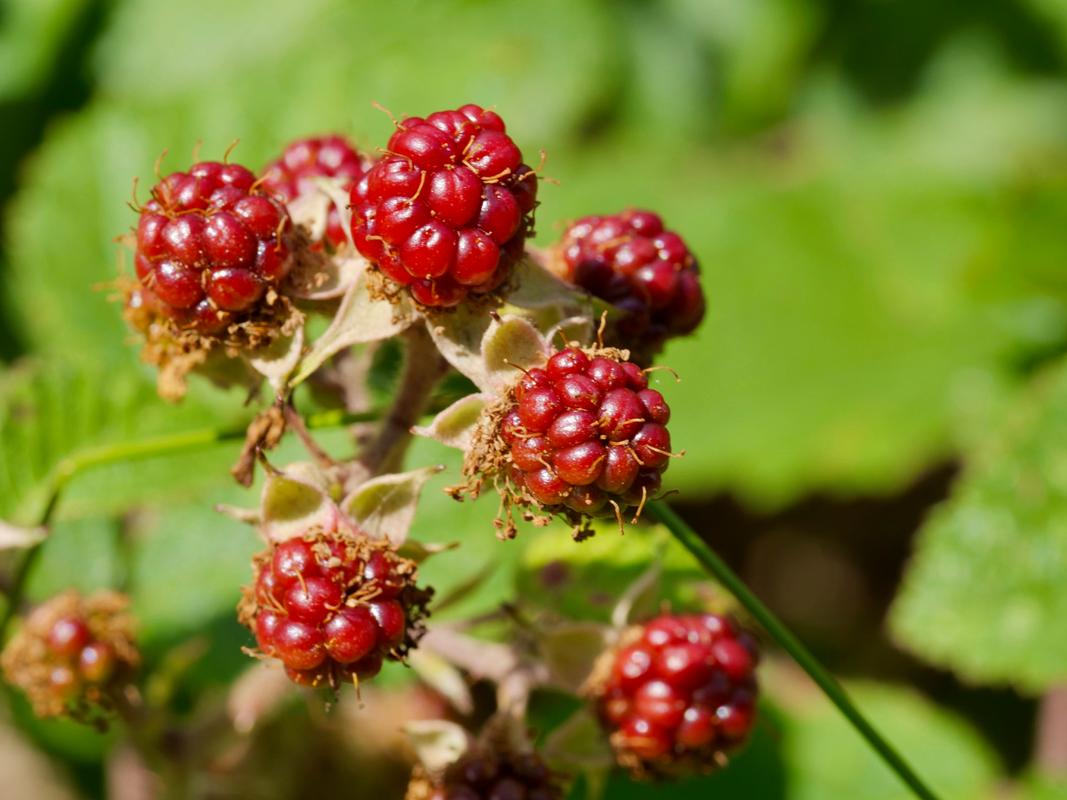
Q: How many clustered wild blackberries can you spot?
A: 9